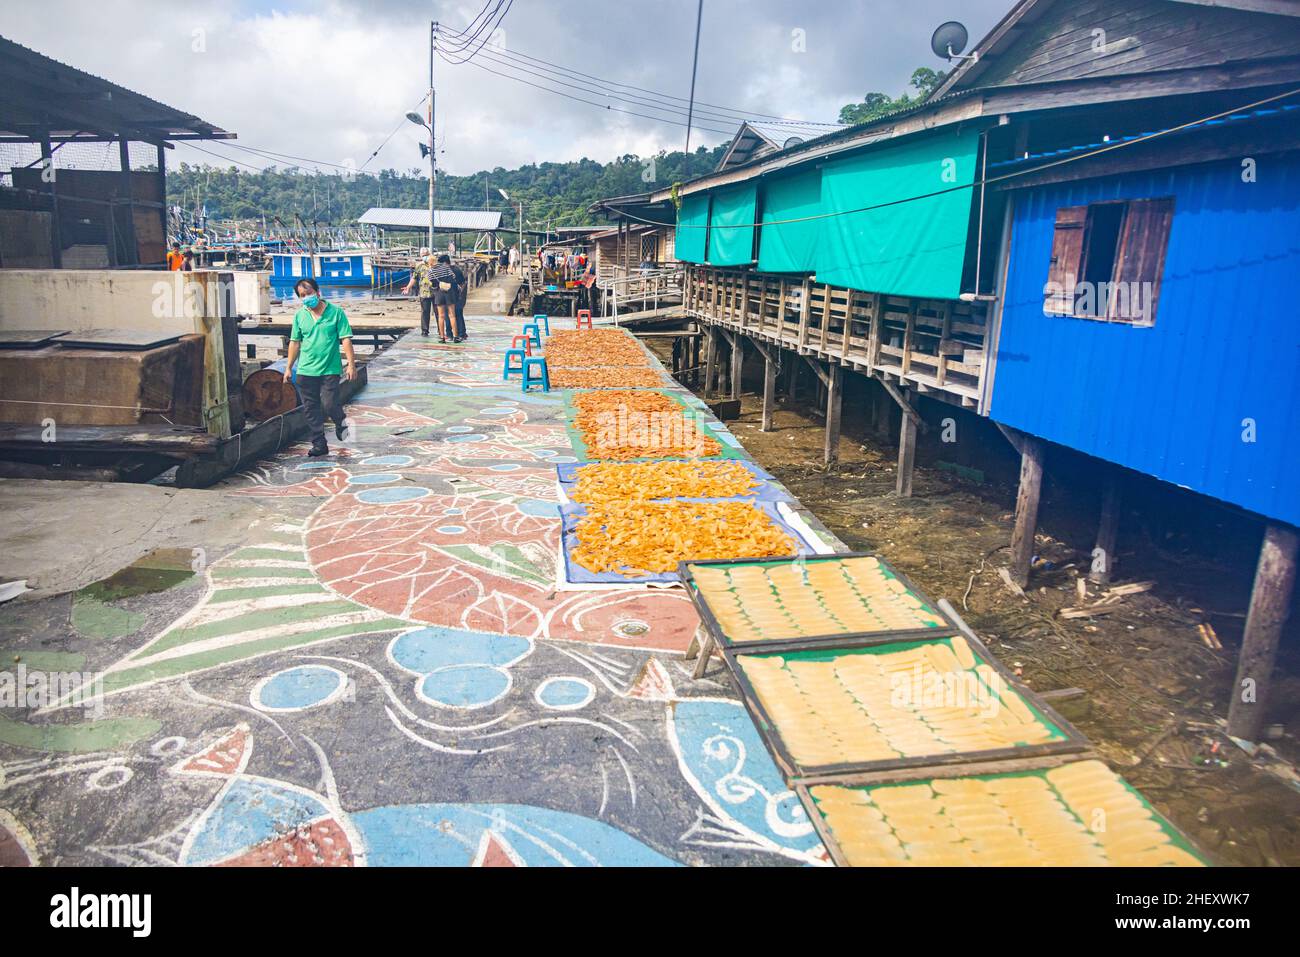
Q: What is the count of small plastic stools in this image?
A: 6